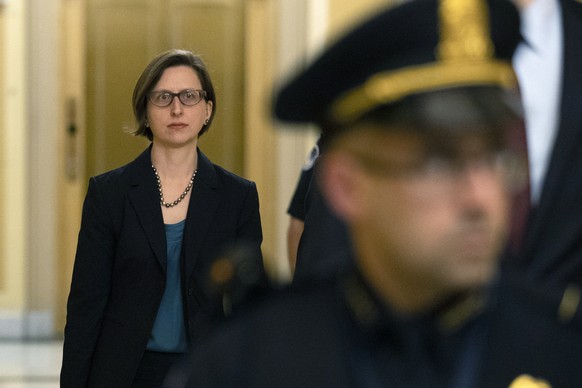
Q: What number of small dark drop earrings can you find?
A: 2